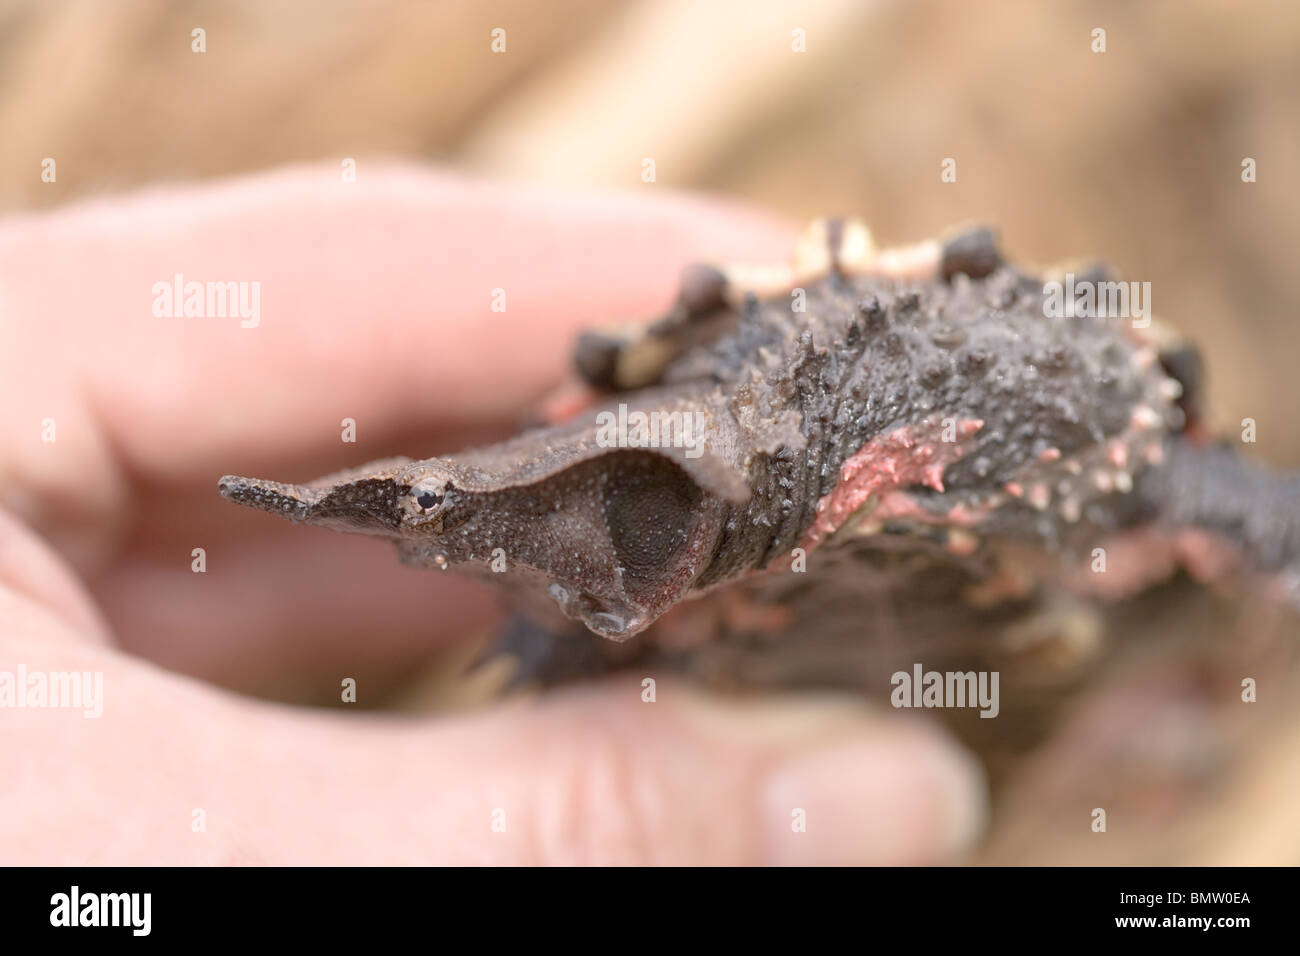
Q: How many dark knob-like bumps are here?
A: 5